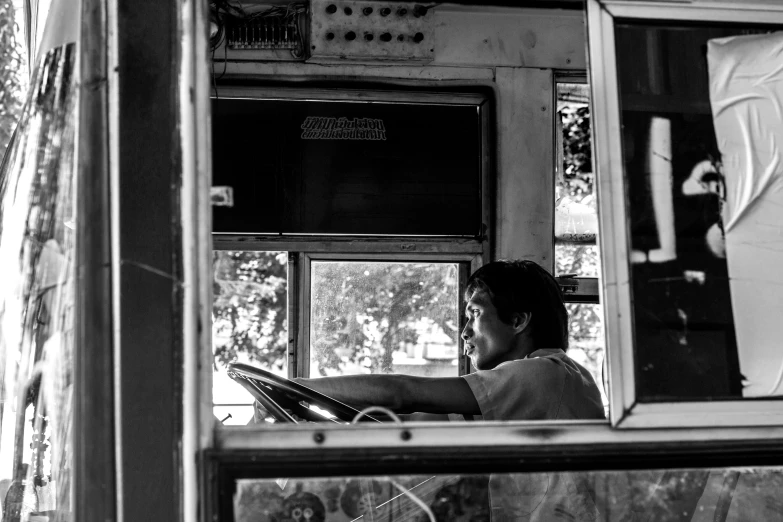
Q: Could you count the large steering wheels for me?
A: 1